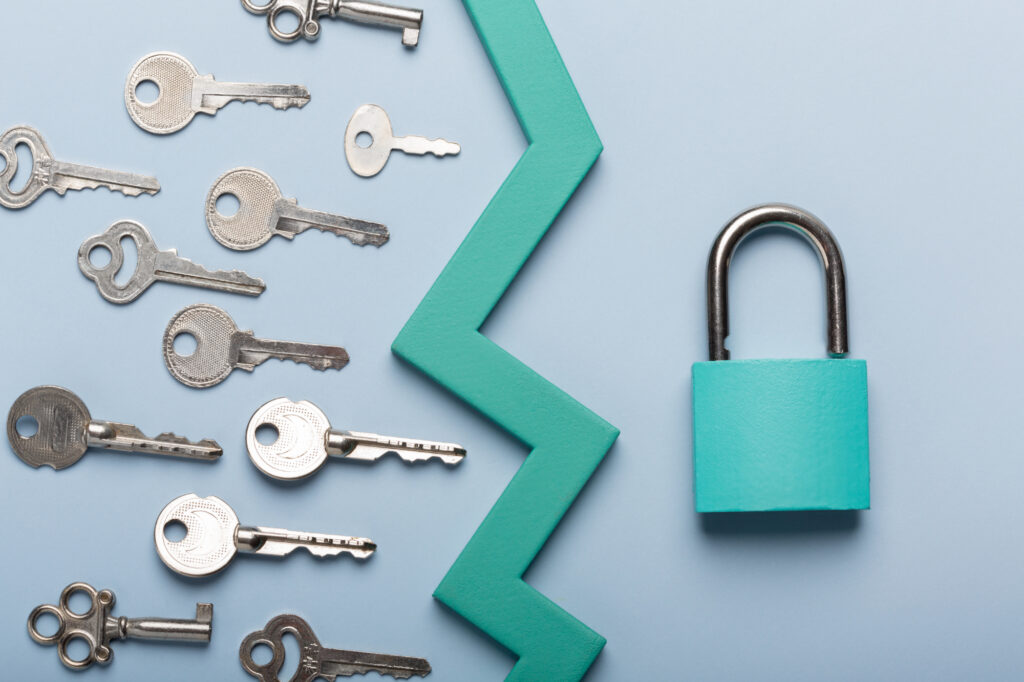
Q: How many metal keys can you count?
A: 12